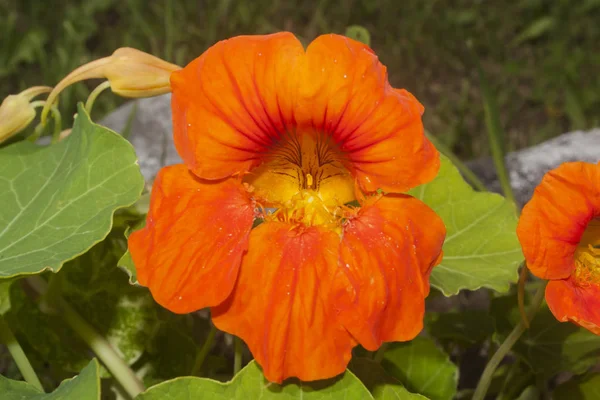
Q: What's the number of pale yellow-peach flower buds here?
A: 2